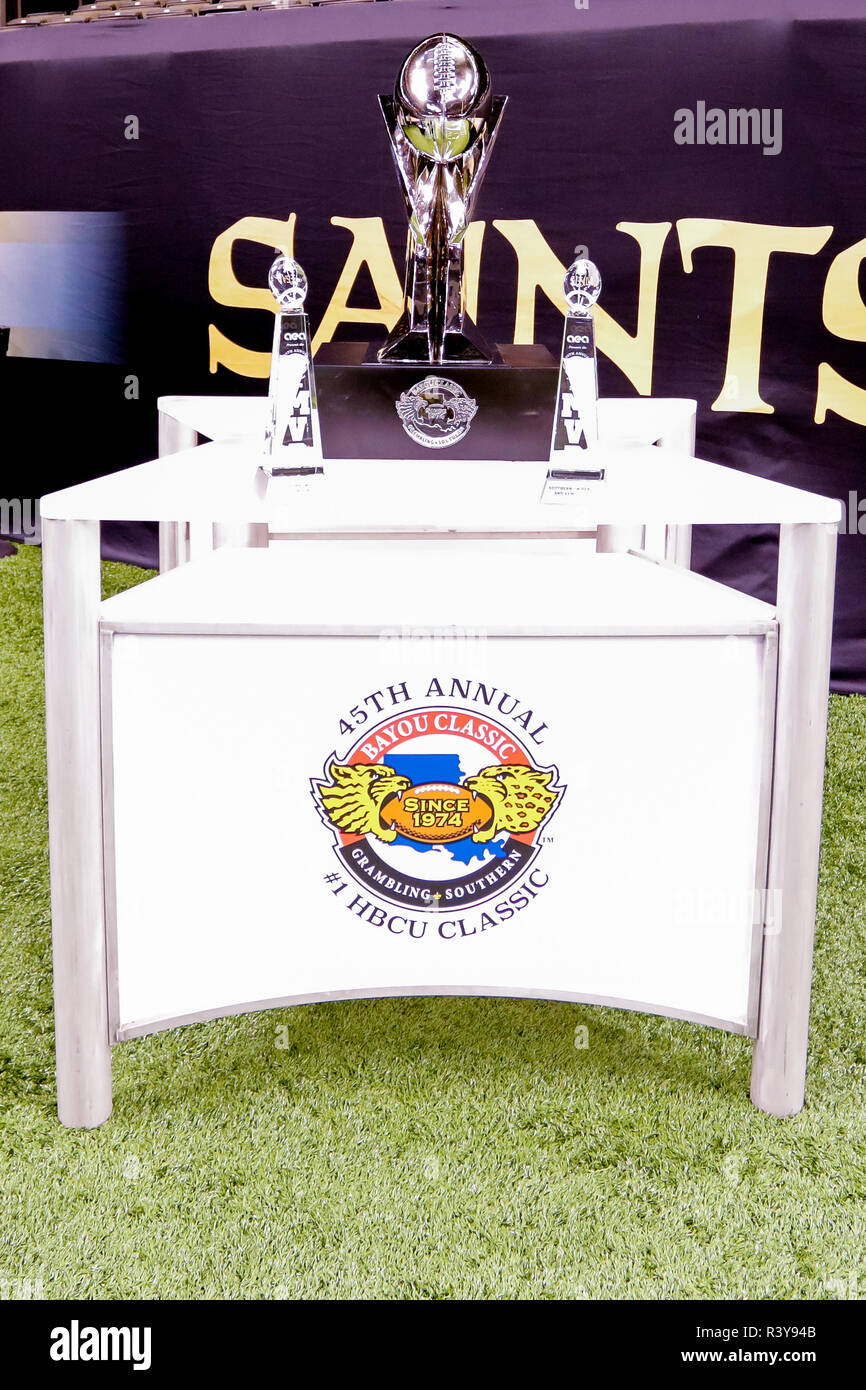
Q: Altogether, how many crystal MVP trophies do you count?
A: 2